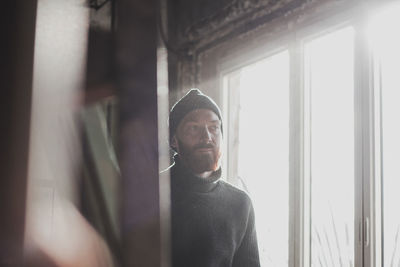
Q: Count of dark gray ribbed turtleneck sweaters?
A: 1